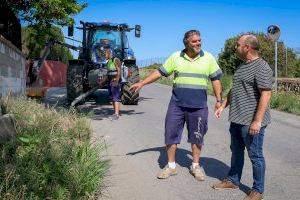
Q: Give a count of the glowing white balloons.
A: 0